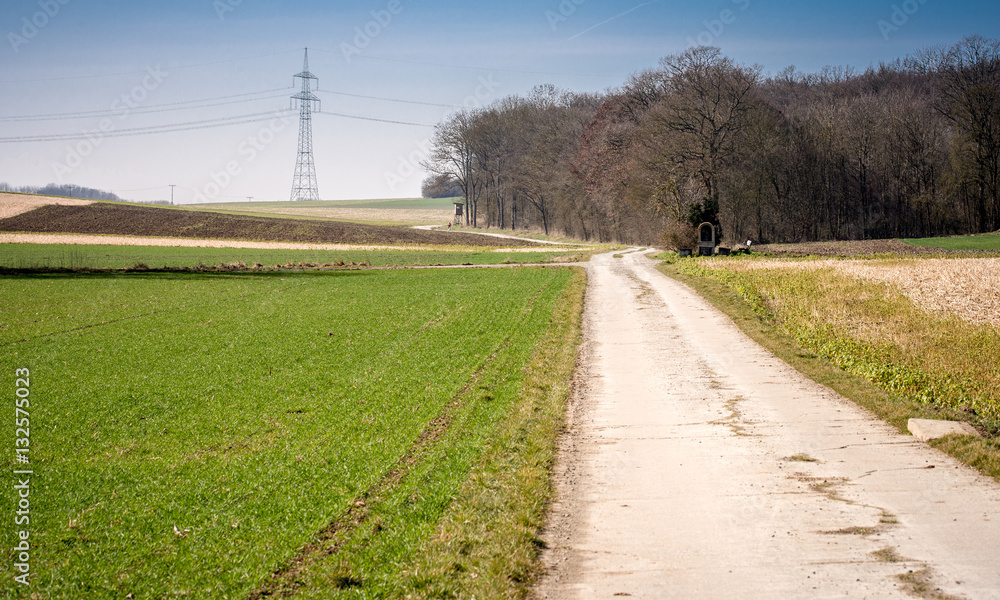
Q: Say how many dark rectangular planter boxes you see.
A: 2